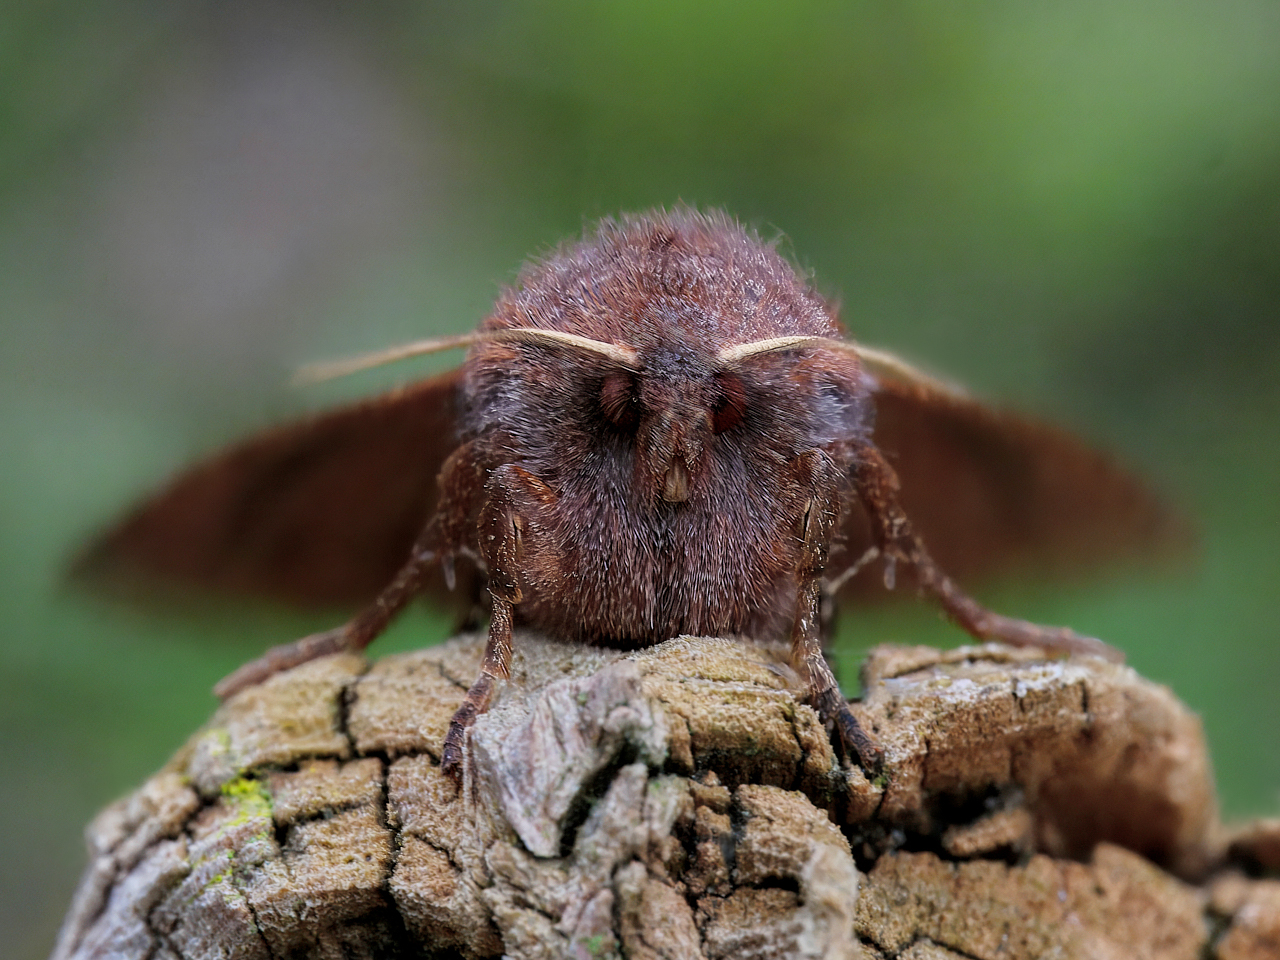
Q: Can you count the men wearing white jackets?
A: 0